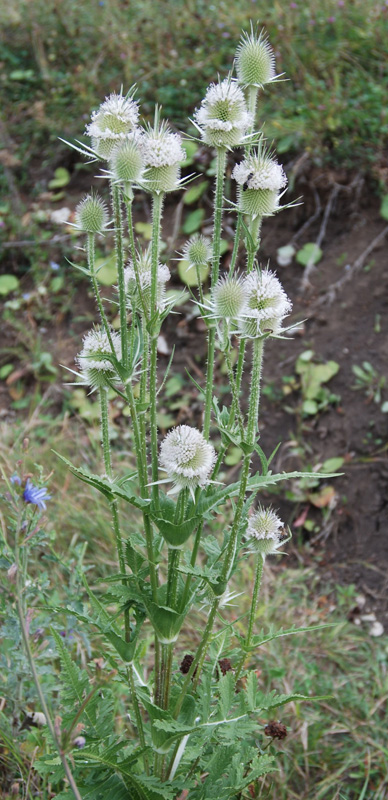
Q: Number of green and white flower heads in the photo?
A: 14